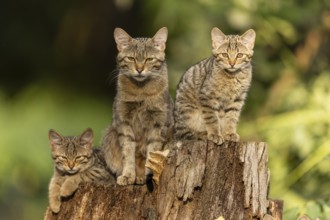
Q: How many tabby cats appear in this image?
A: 3